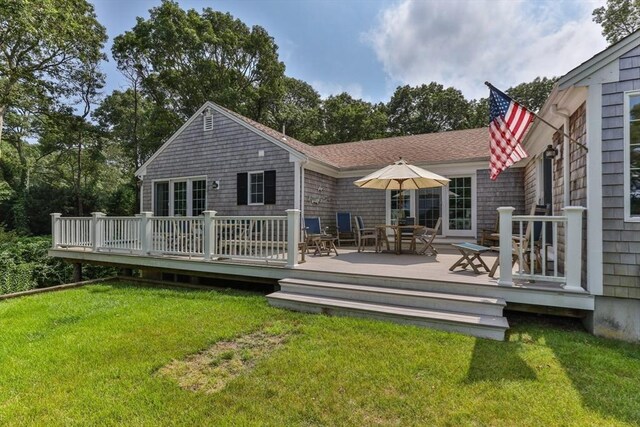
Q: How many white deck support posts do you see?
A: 7